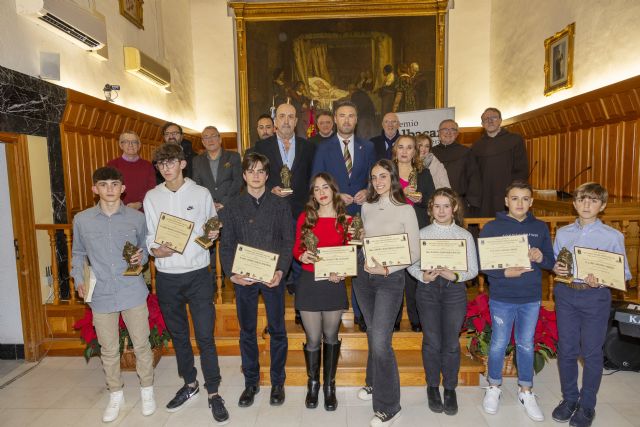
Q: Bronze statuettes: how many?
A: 7